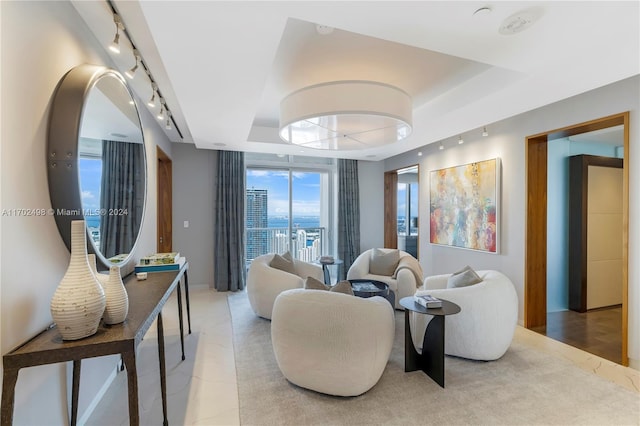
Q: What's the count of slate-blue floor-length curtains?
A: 2